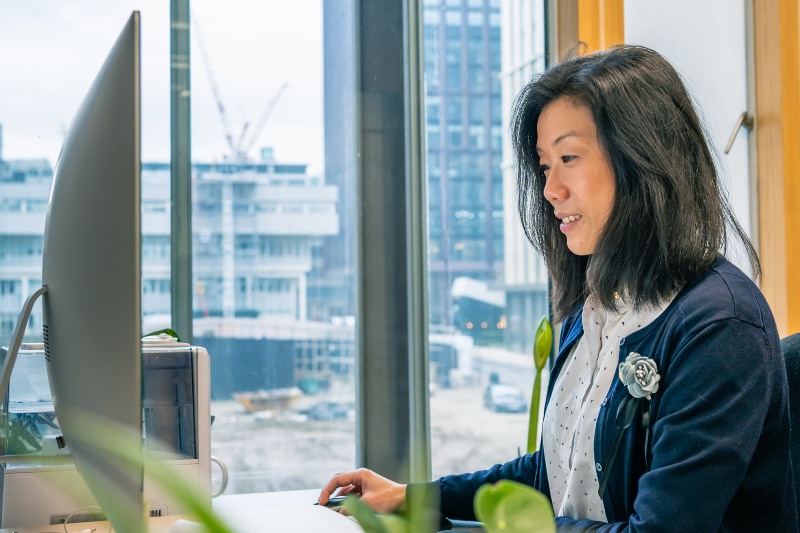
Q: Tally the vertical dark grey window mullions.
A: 2